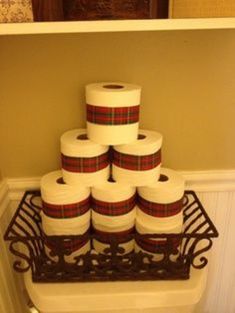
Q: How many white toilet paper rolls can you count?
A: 9